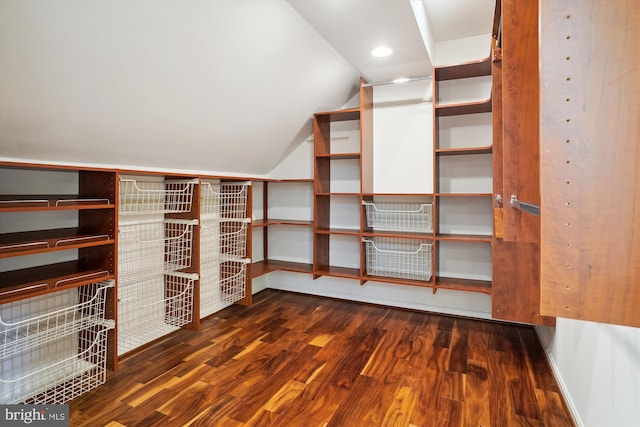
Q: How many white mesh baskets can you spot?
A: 10